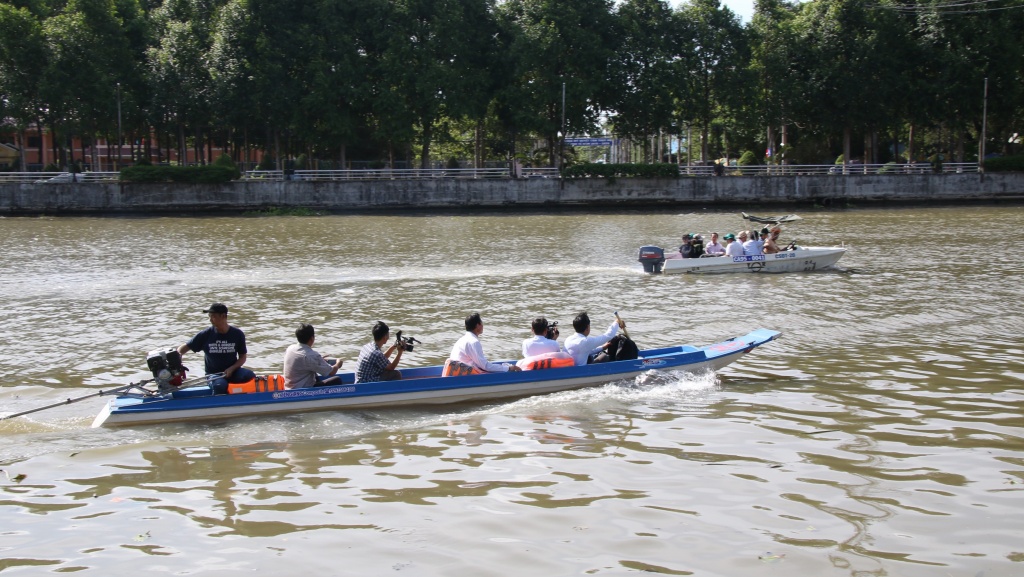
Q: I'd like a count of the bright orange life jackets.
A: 3